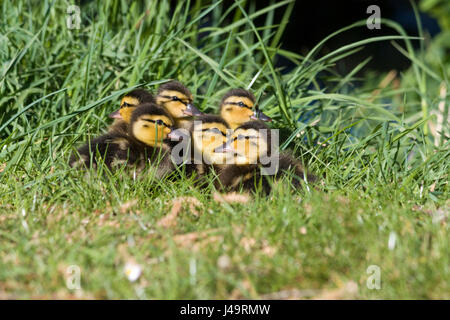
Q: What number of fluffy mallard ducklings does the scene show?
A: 6